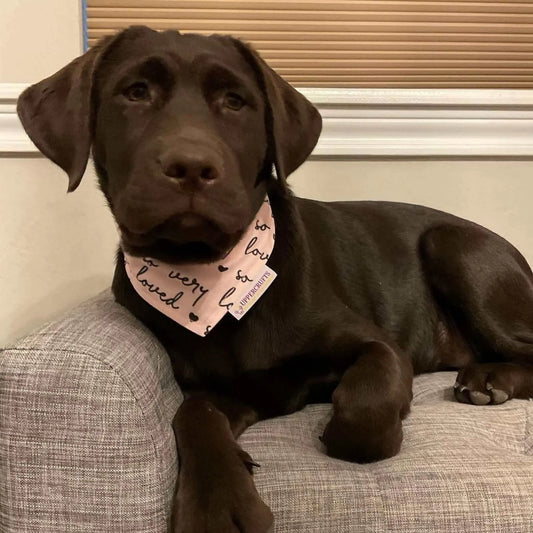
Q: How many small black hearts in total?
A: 2